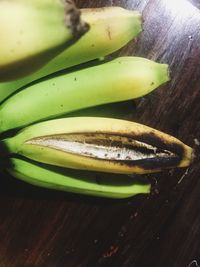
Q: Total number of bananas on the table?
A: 5